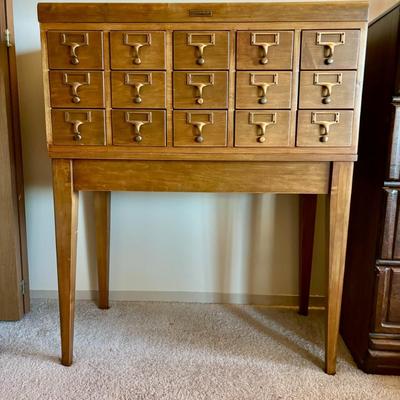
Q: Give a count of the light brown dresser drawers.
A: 15